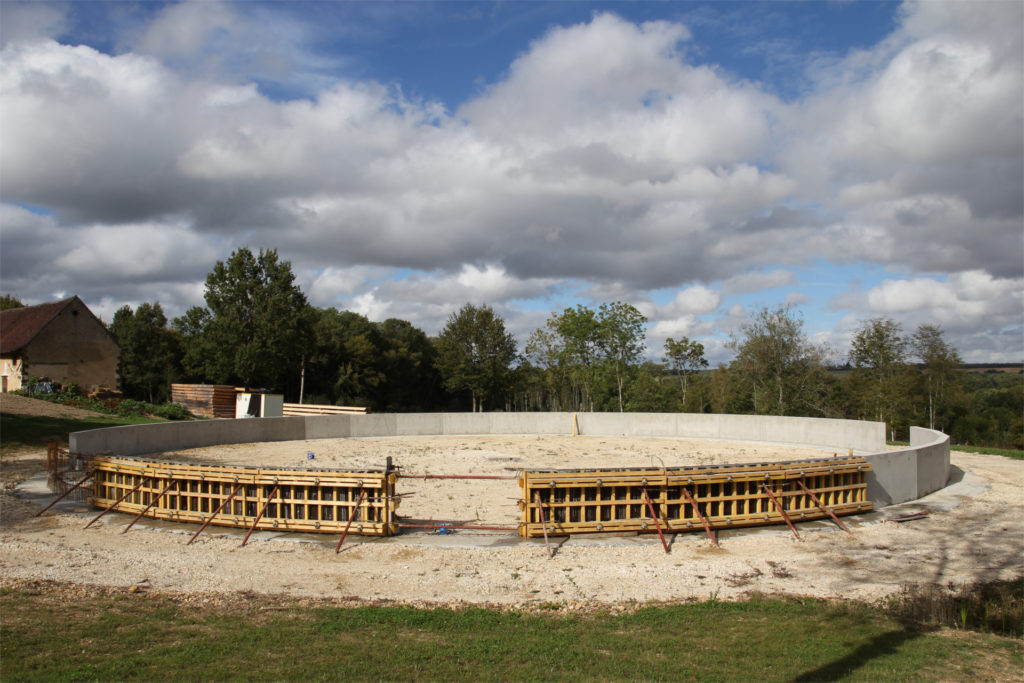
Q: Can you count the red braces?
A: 11